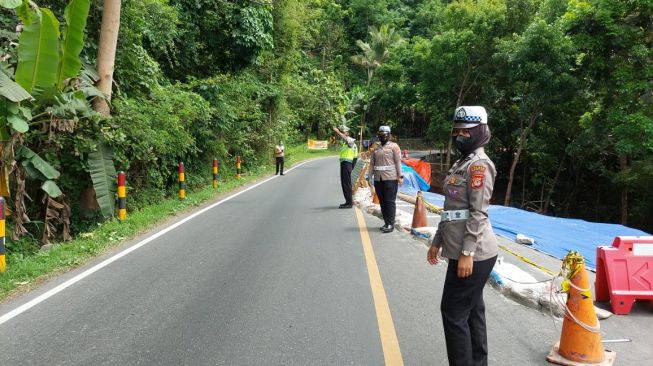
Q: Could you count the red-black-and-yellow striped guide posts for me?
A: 5